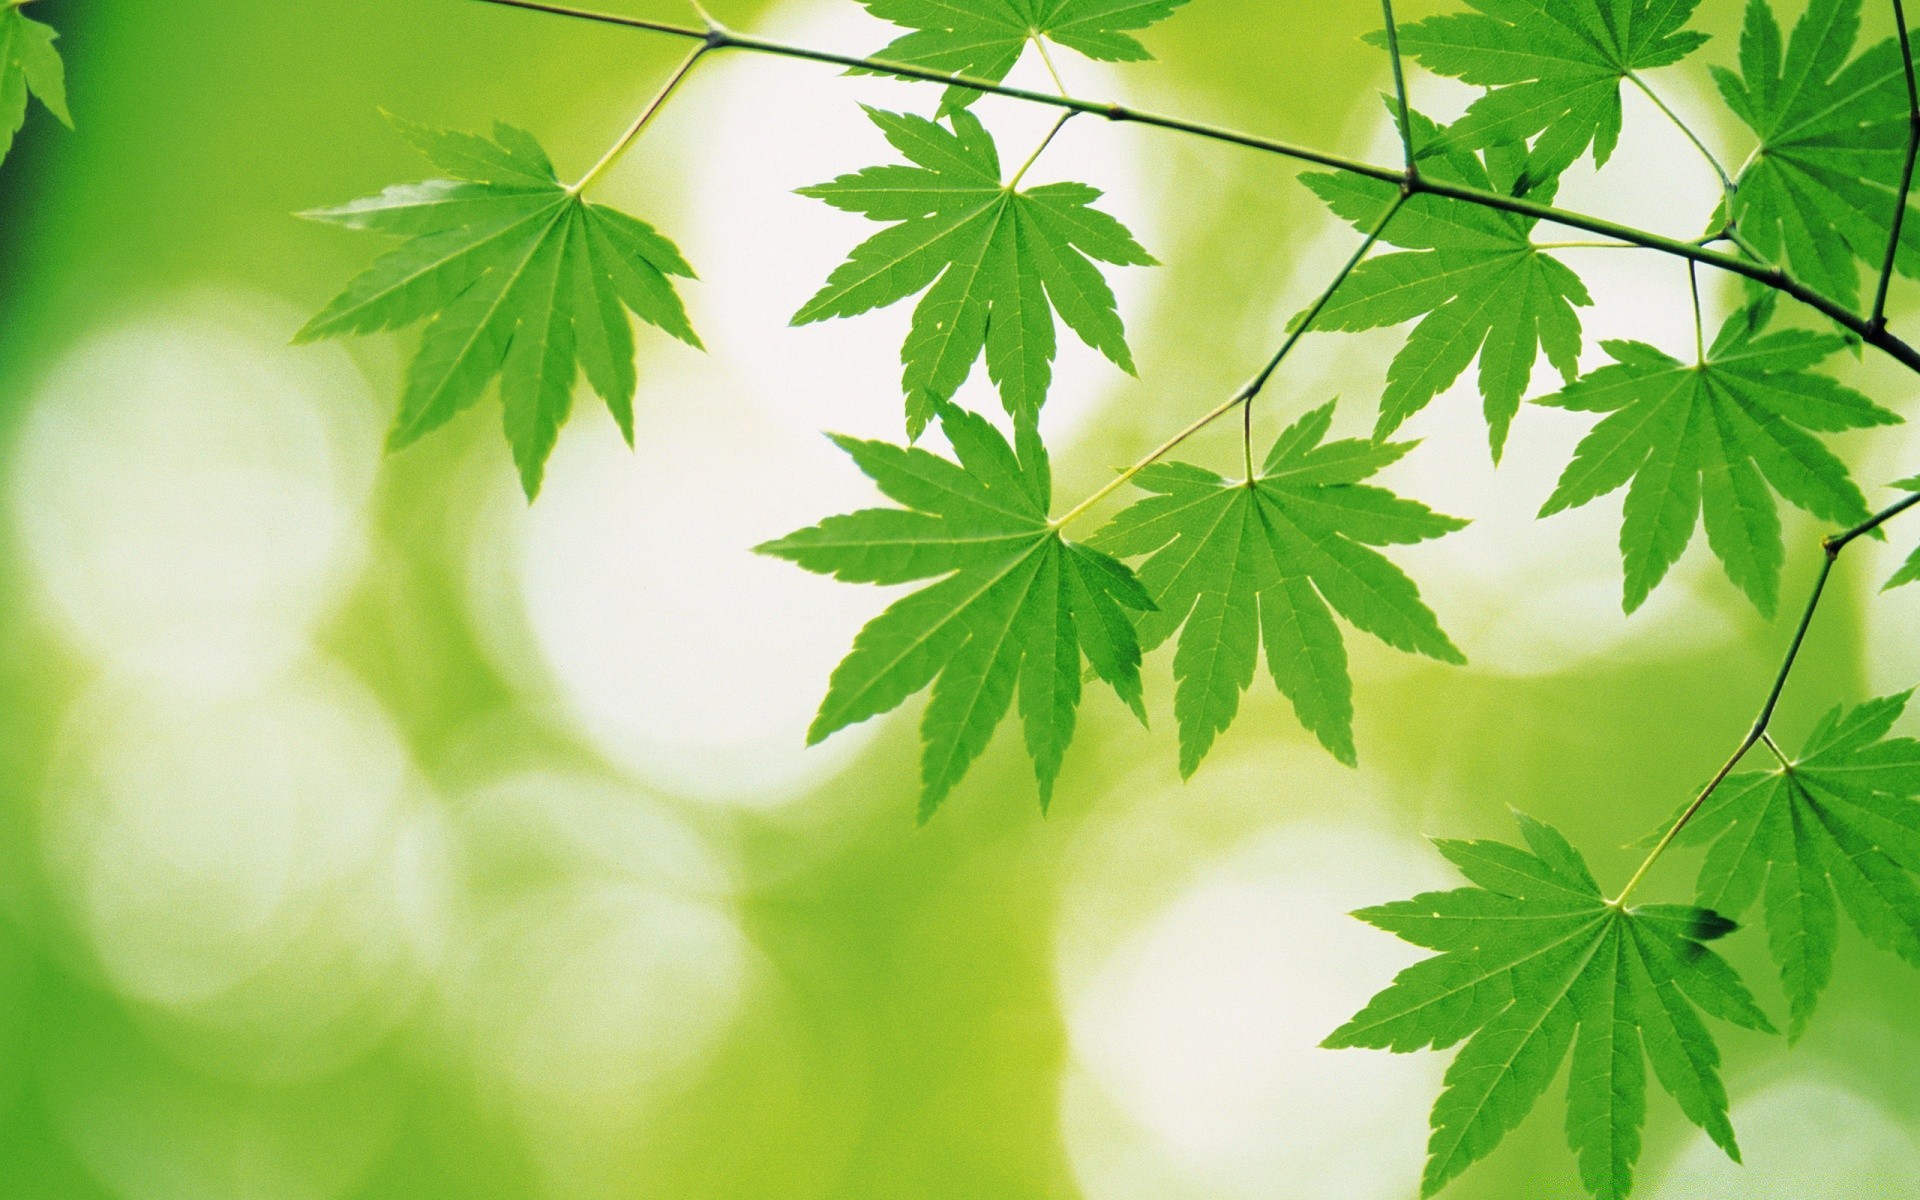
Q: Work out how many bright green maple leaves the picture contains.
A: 13